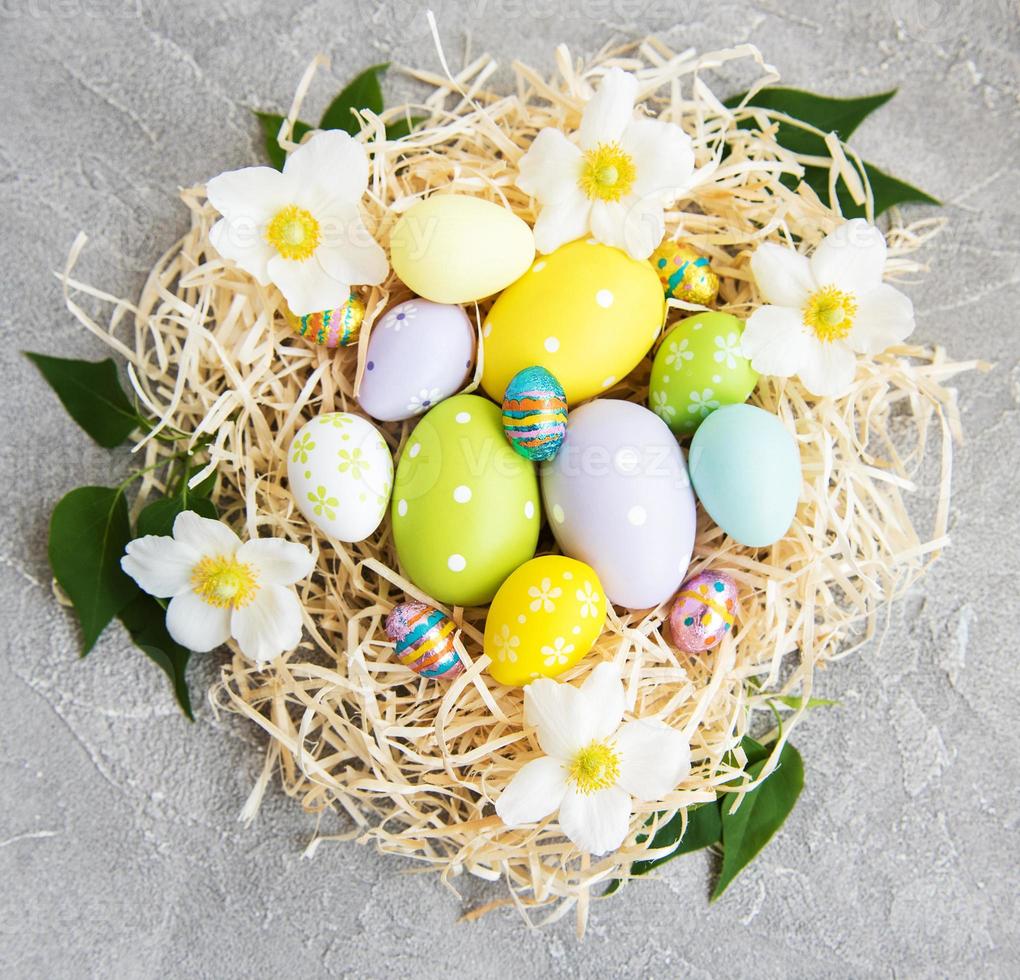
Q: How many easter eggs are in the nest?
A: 14